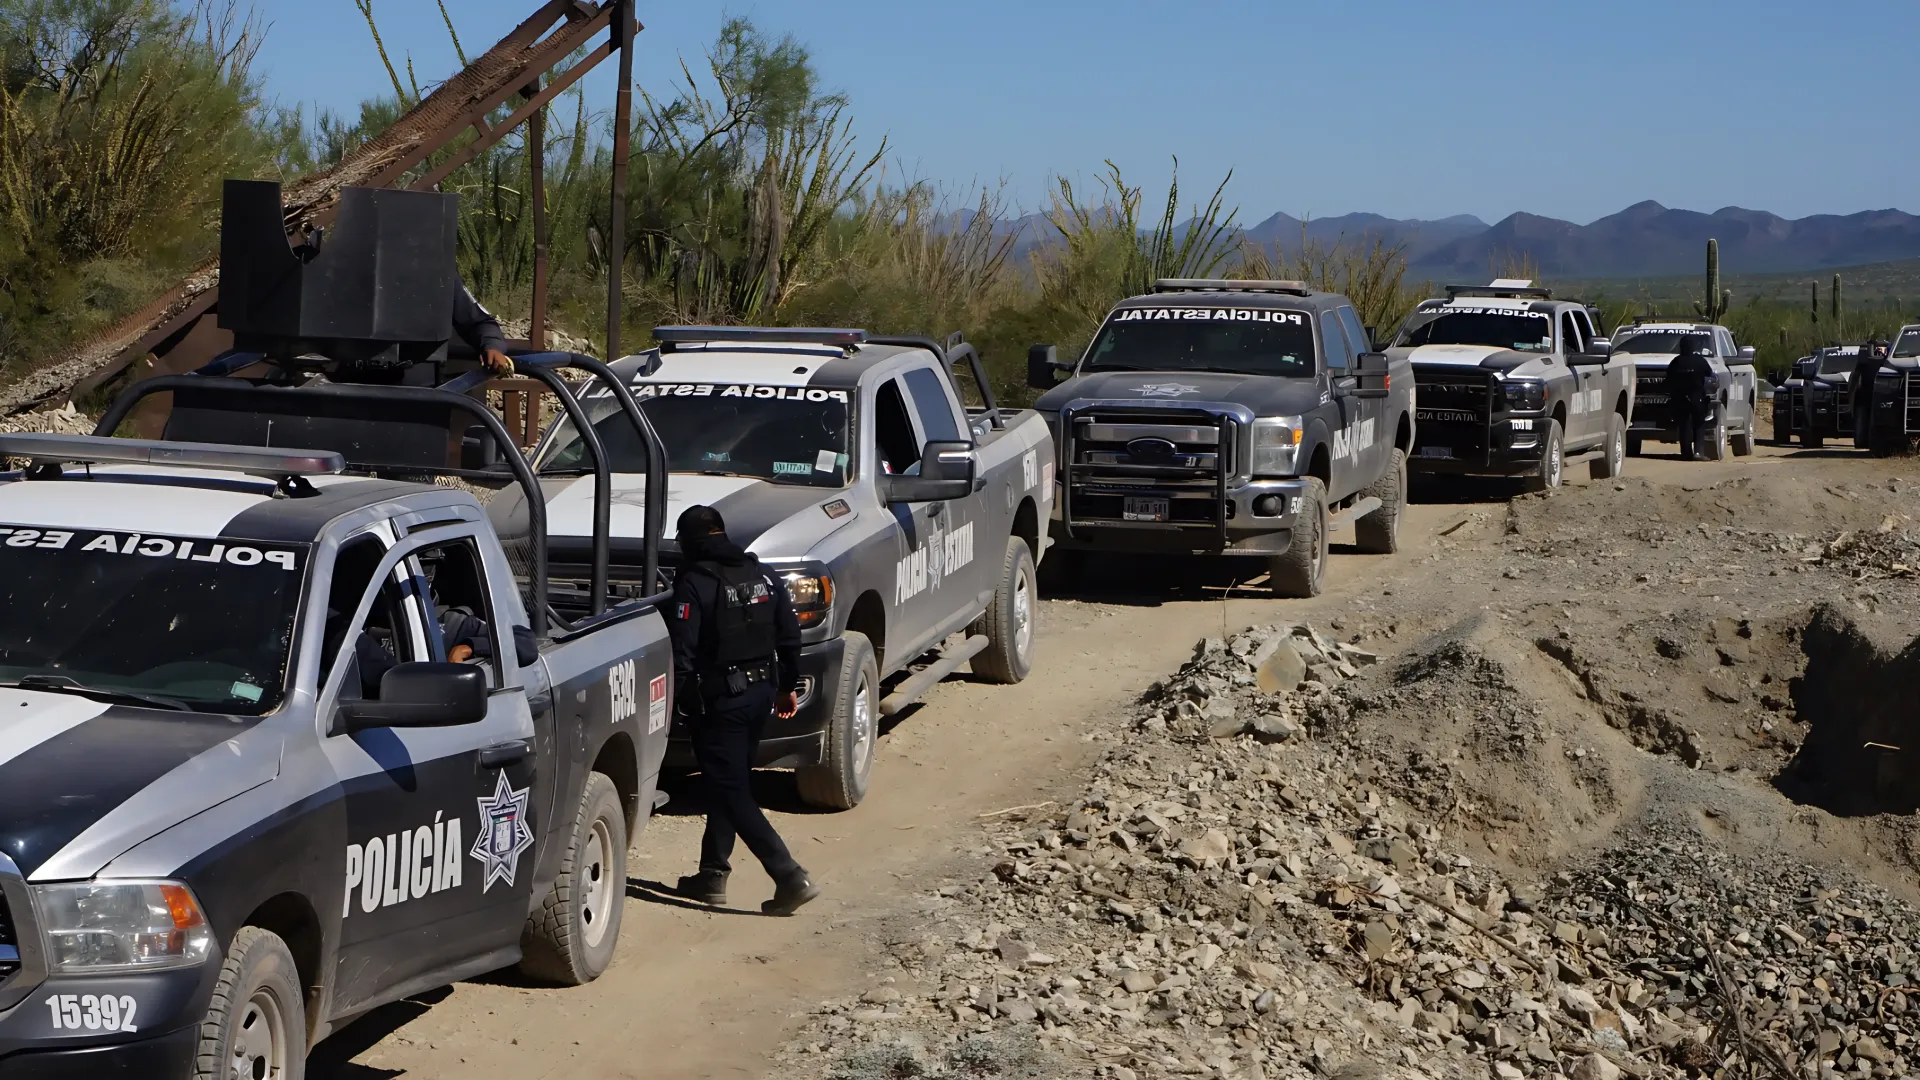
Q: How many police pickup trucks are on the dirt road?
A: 8